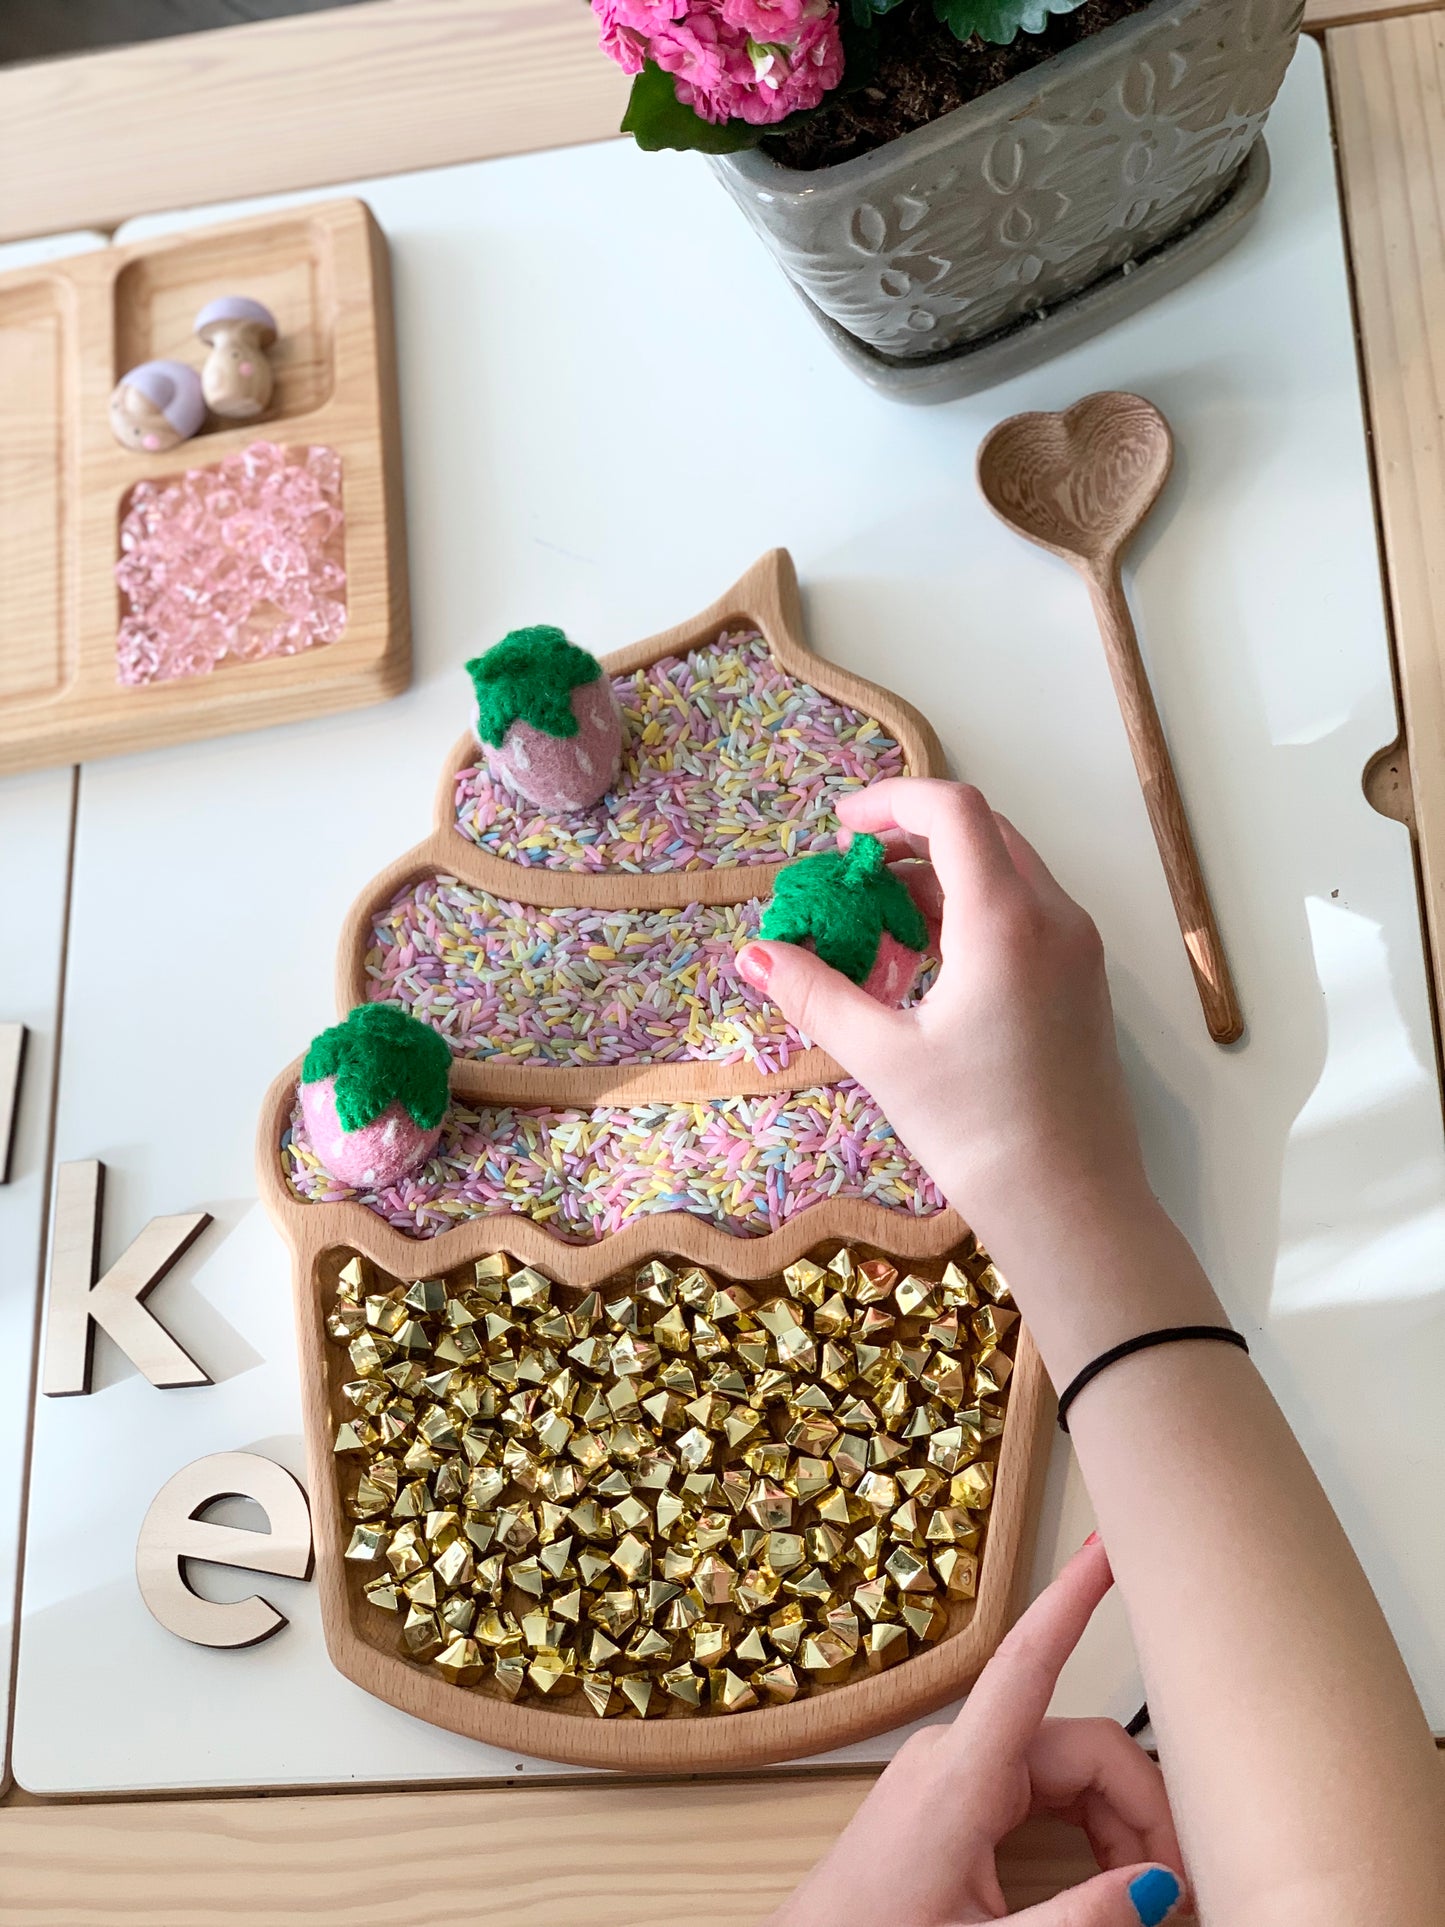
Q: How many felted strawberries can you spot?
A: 3